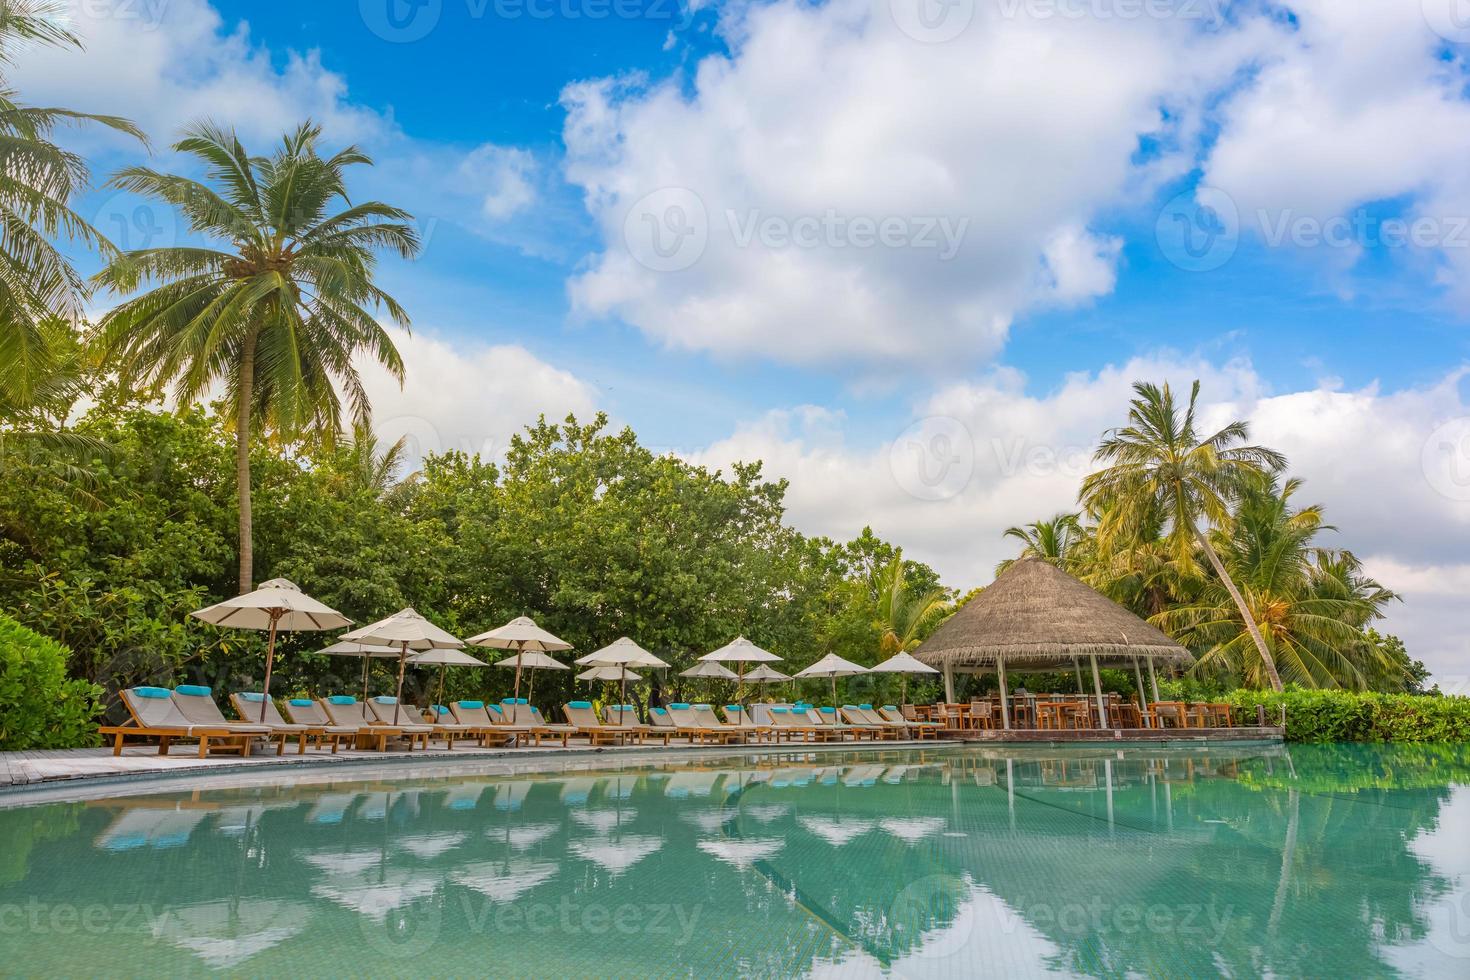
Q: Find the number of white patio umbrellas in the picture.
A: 13